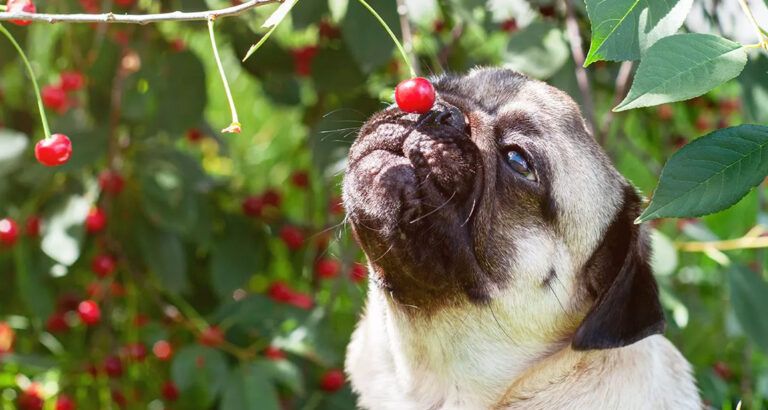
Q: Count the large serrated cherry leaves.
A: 3